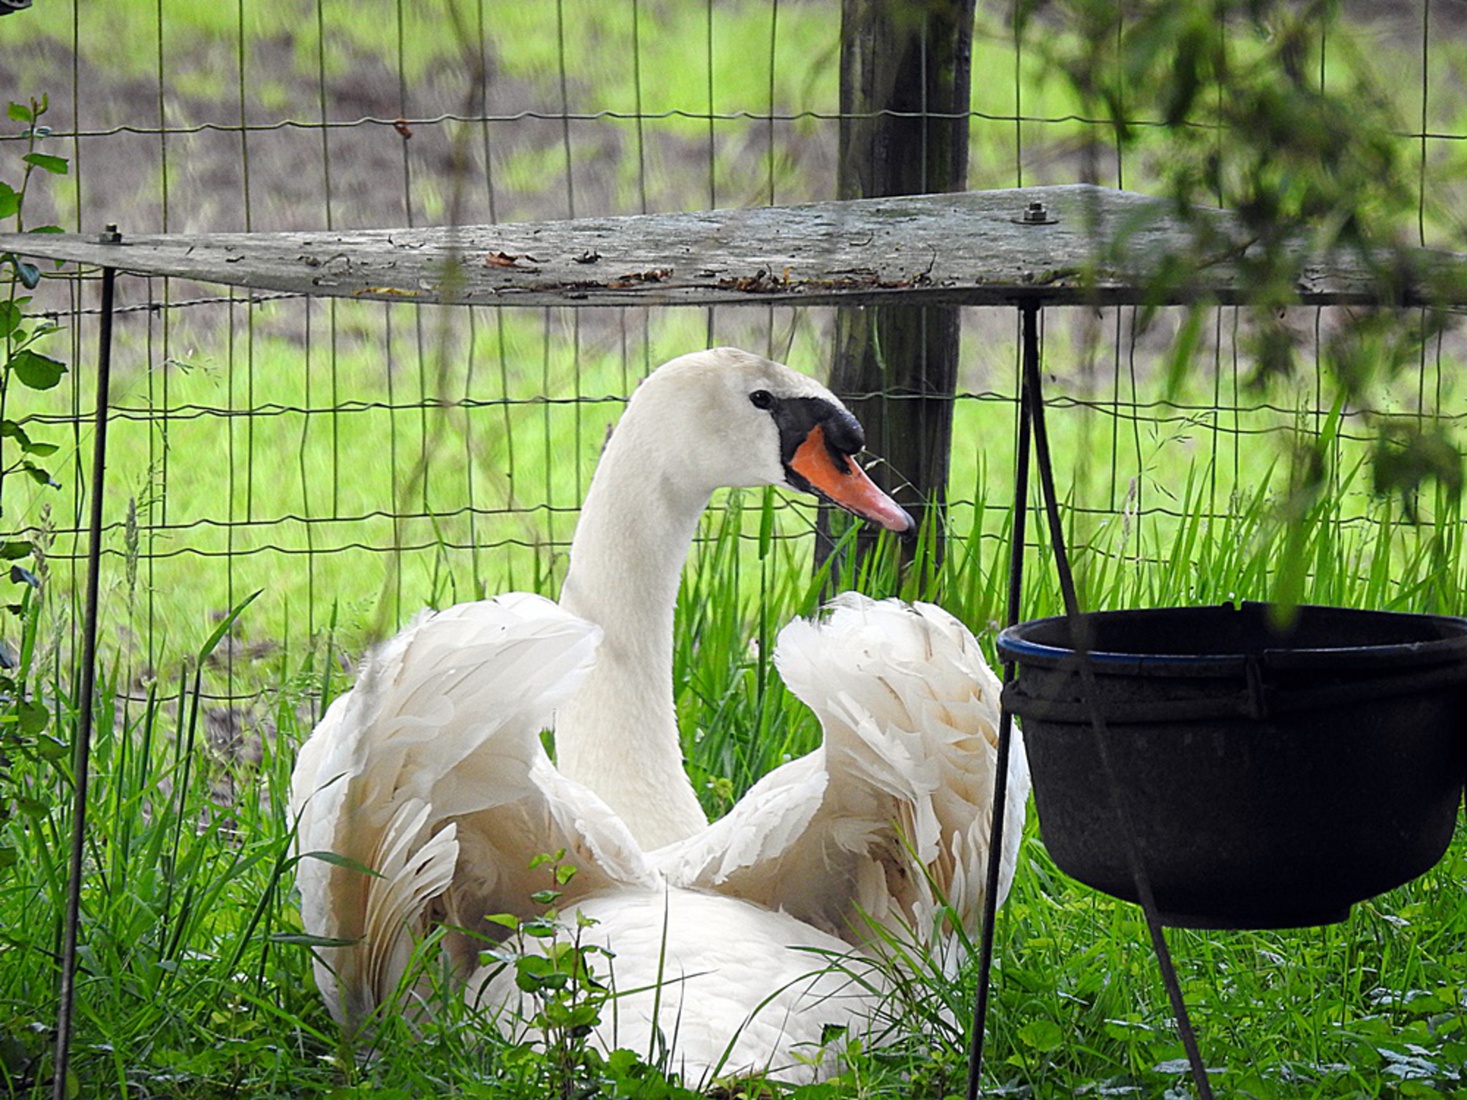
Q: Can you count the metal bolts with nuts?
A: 2